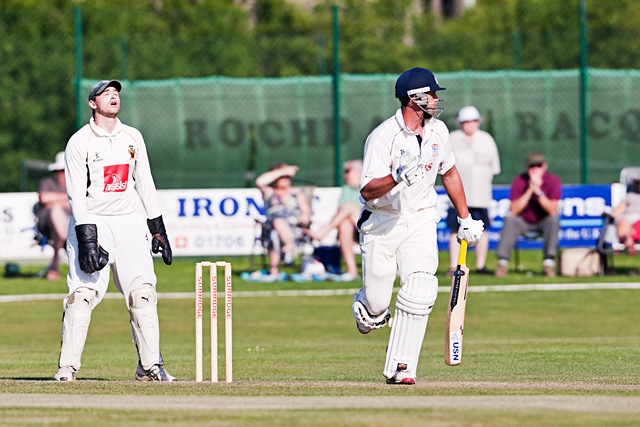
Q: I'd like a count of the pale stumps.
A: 3